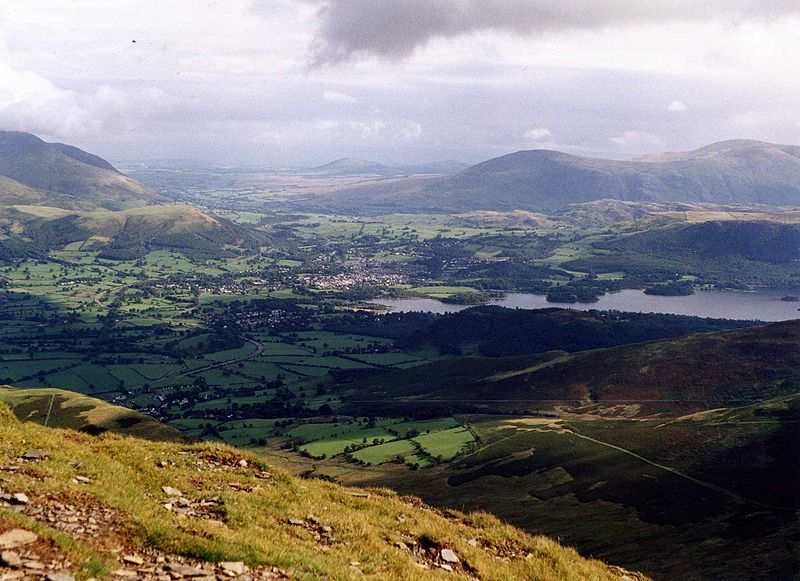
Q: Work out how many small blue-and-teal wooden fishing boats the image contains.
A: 0